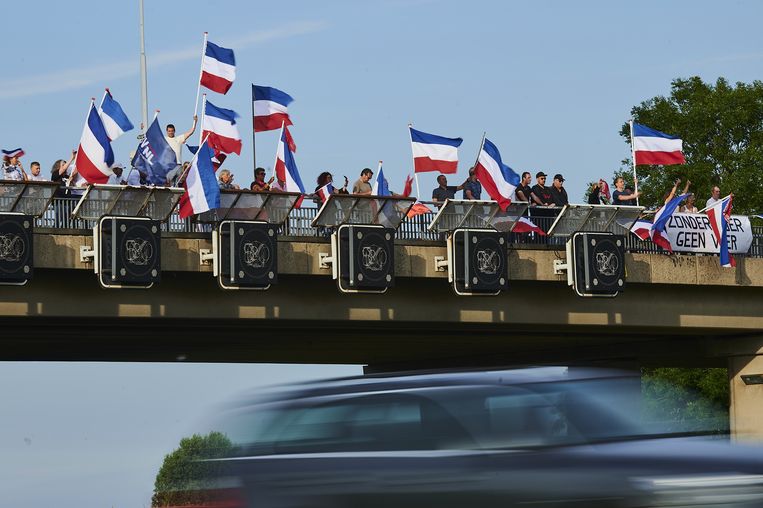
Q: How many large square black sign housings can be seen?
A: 6